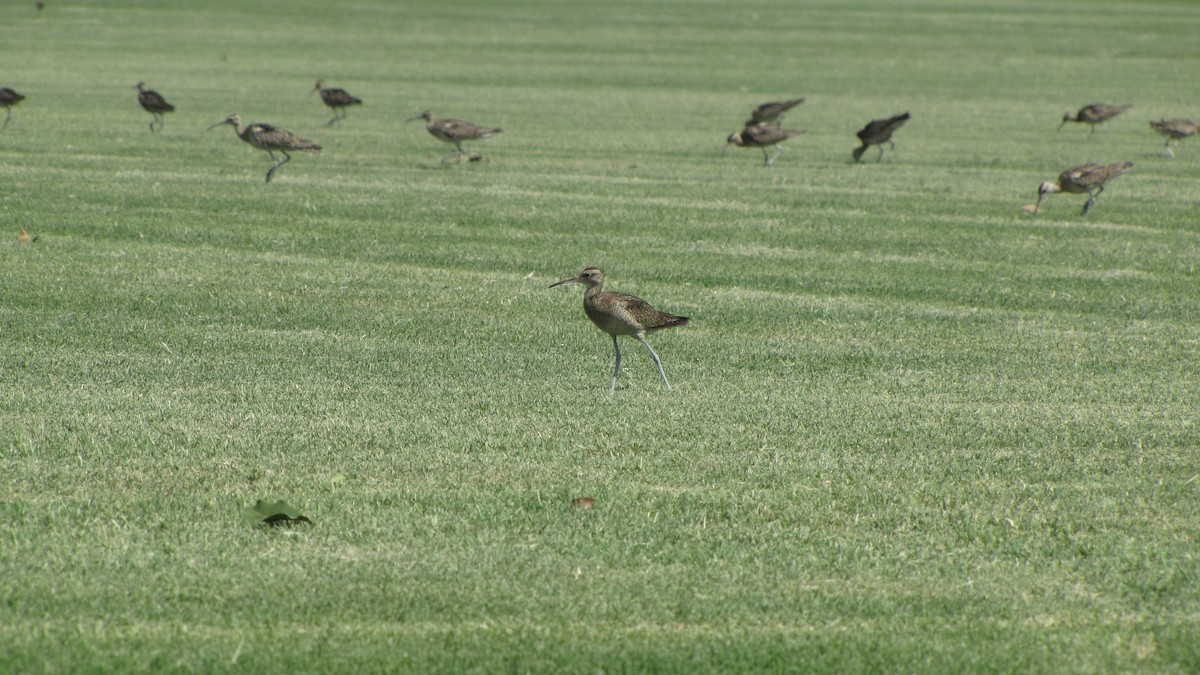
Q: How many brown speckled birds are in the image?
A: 12